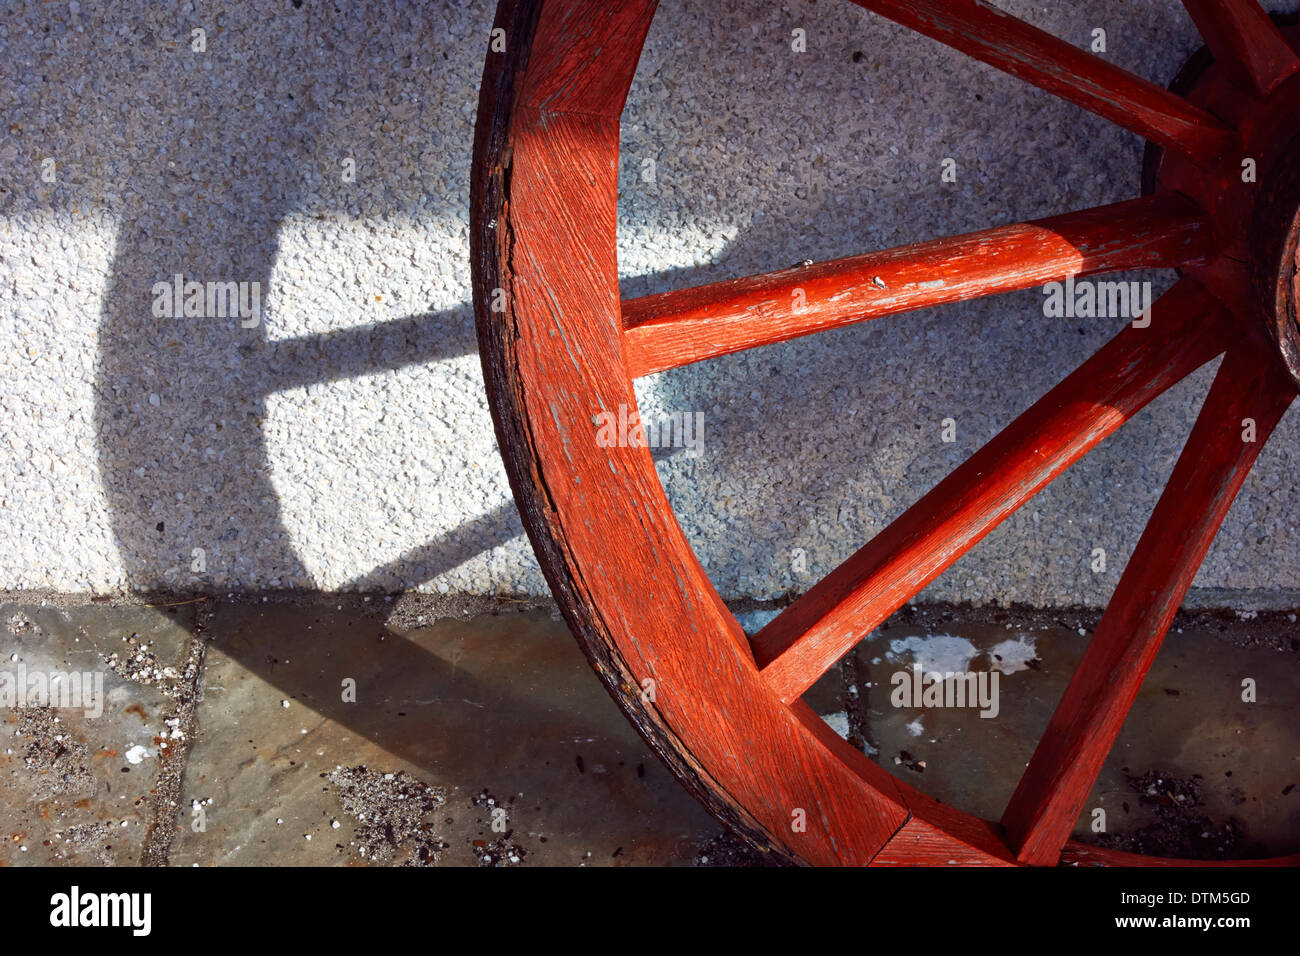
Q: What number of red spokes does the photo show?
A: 5